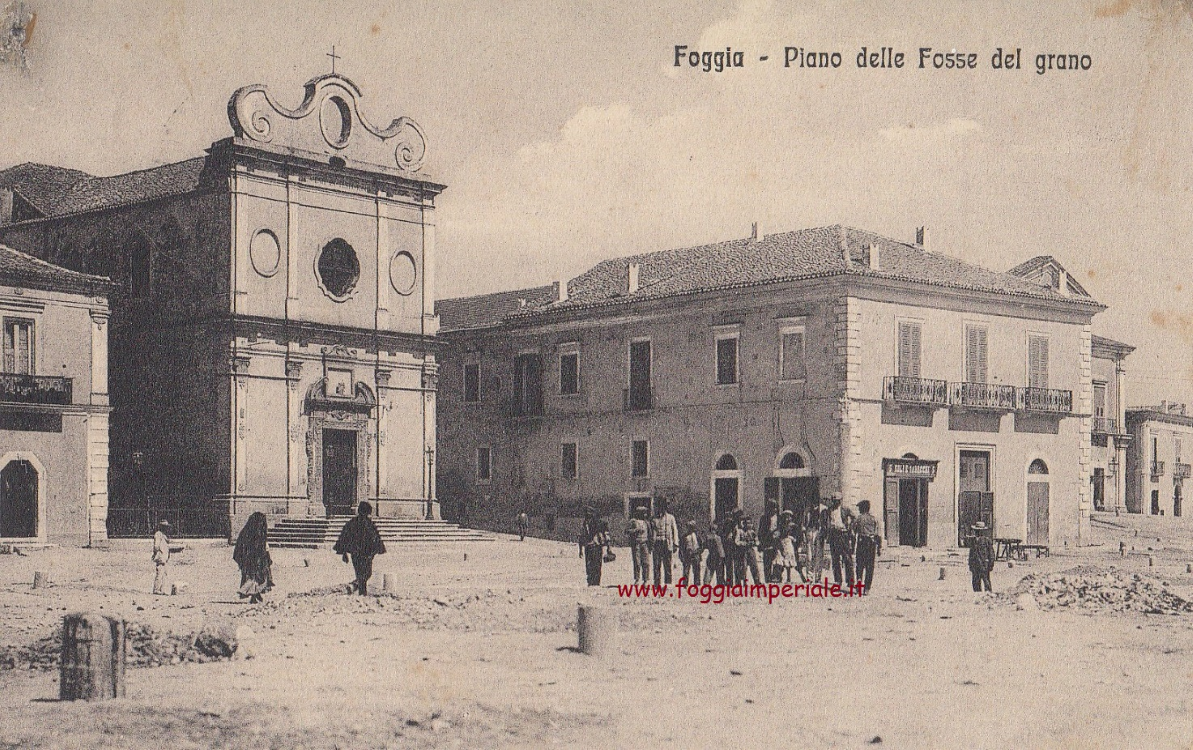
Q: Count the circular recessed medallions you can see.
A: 2